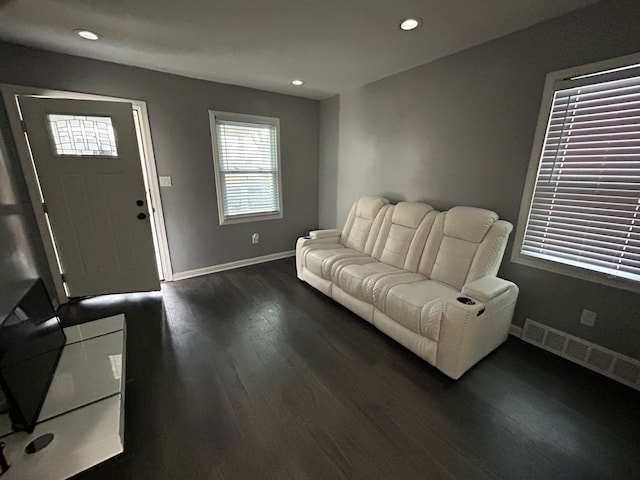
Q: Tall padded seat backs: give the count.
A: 3